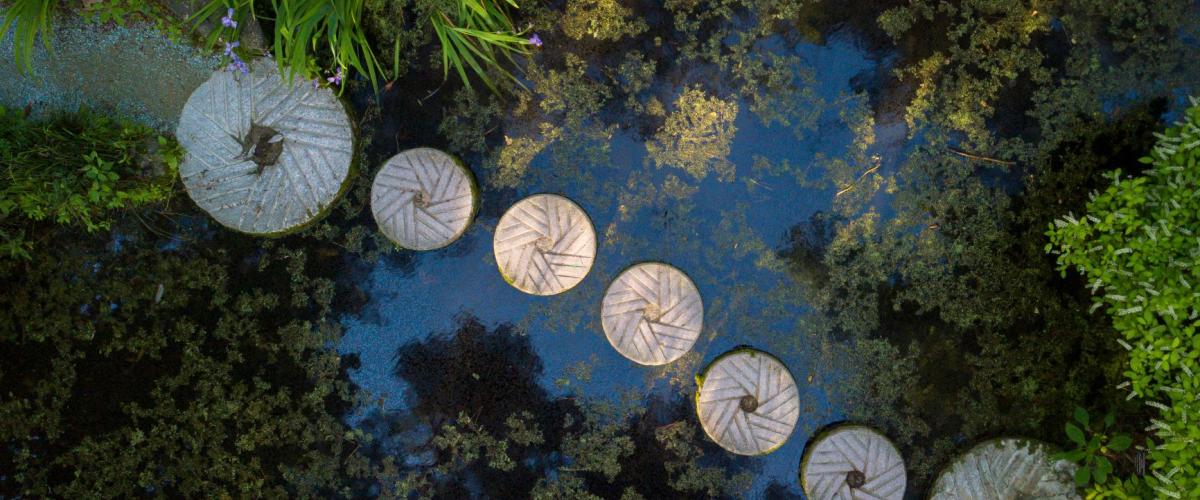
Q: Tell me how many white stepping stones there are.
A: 7